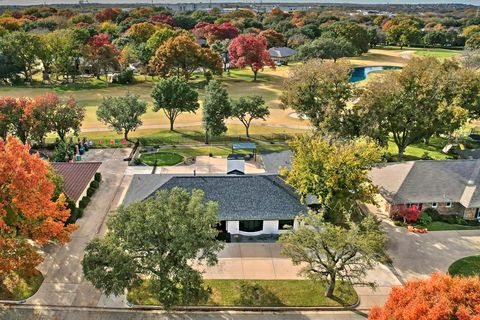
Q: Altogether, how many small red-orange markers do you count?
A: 3